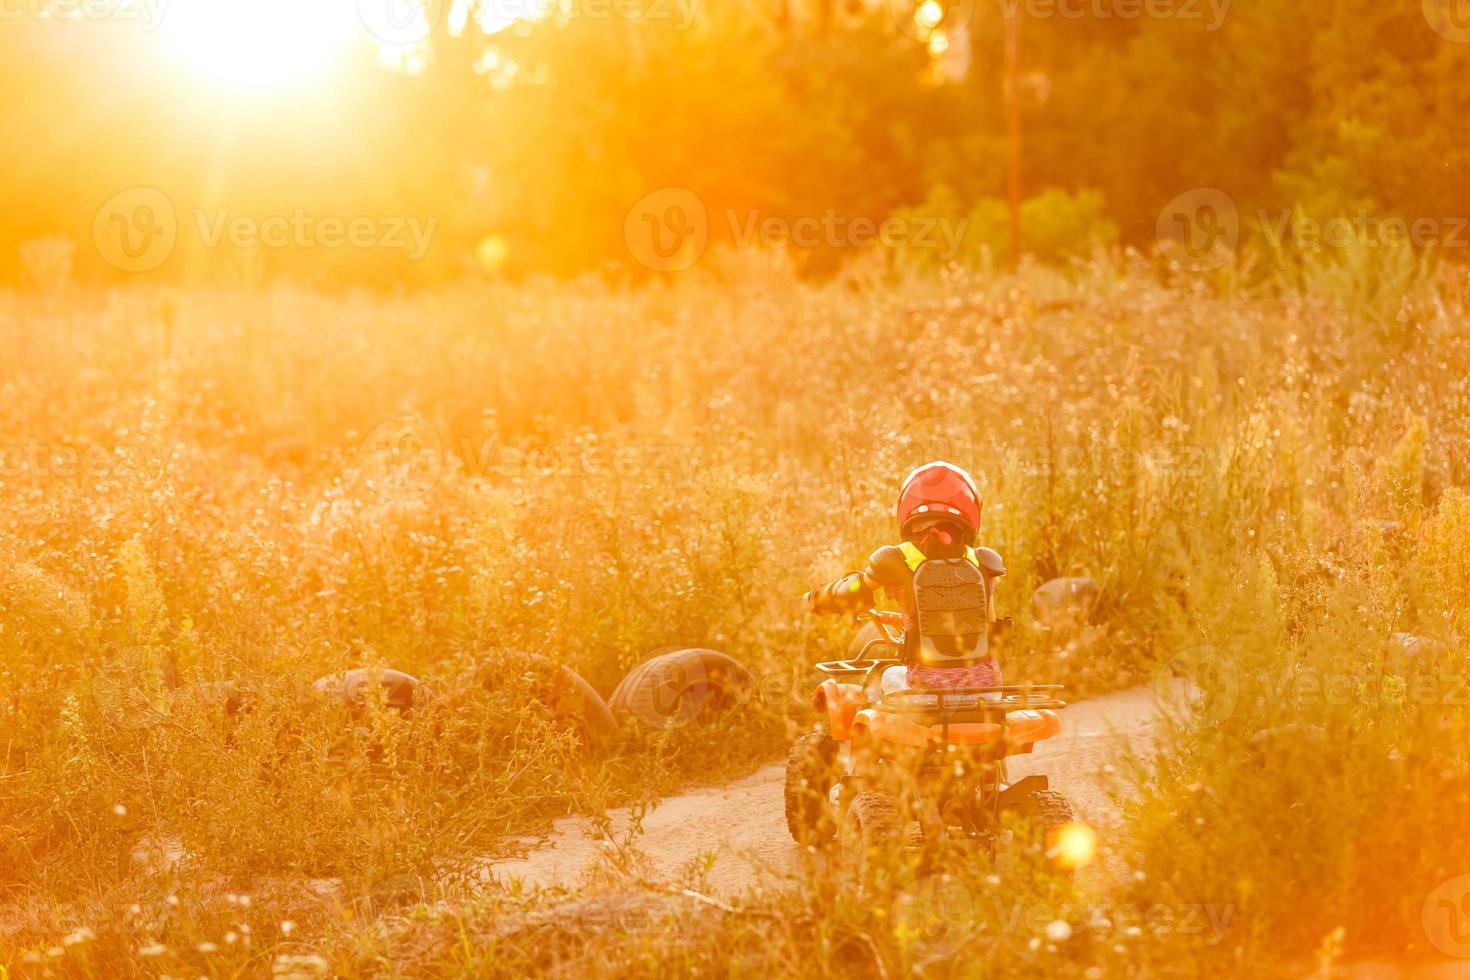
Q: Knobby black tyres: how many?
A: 3